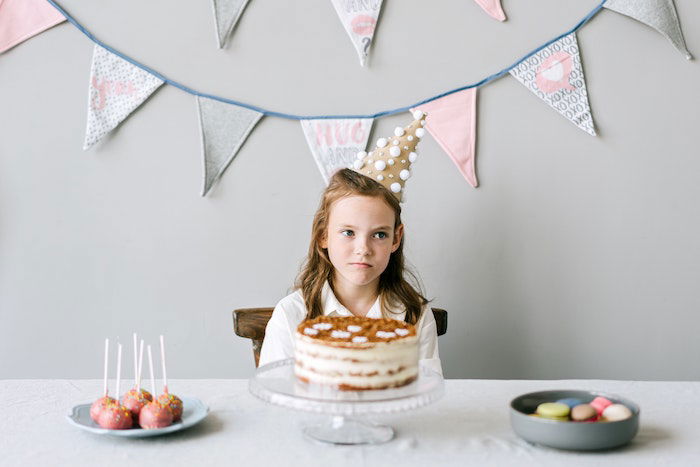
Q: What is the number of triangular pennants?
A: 10